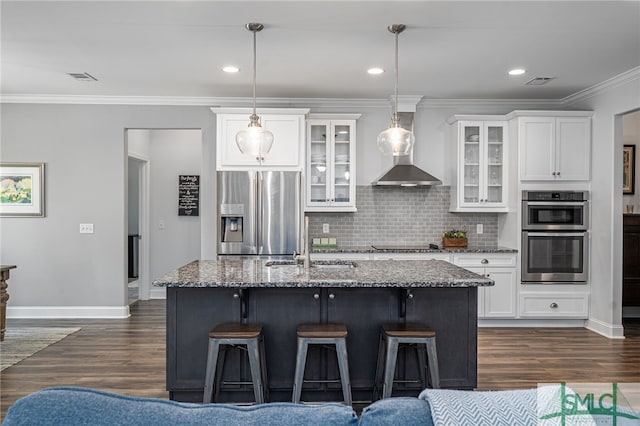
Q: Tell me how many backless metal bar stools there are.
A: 3